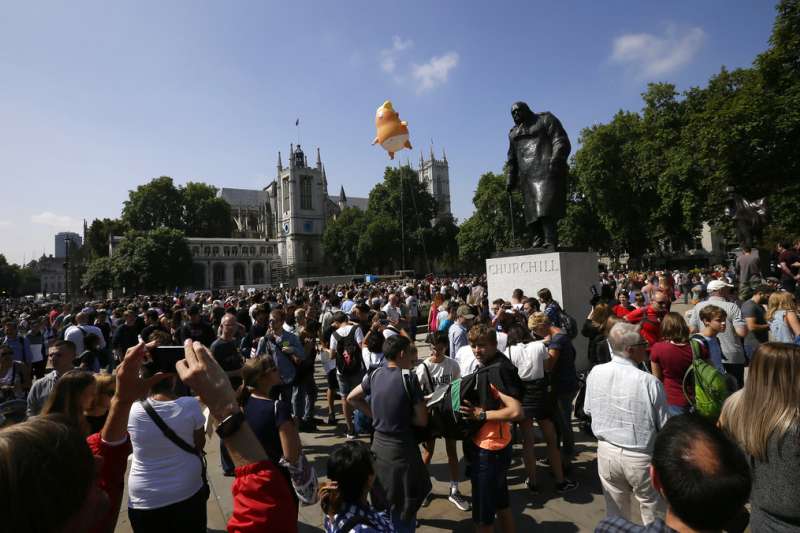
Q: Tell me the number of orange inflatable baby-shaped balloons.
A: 1